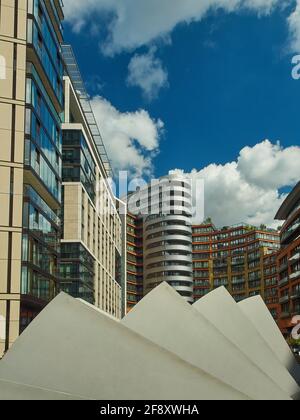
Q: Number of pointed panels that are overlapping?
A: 4